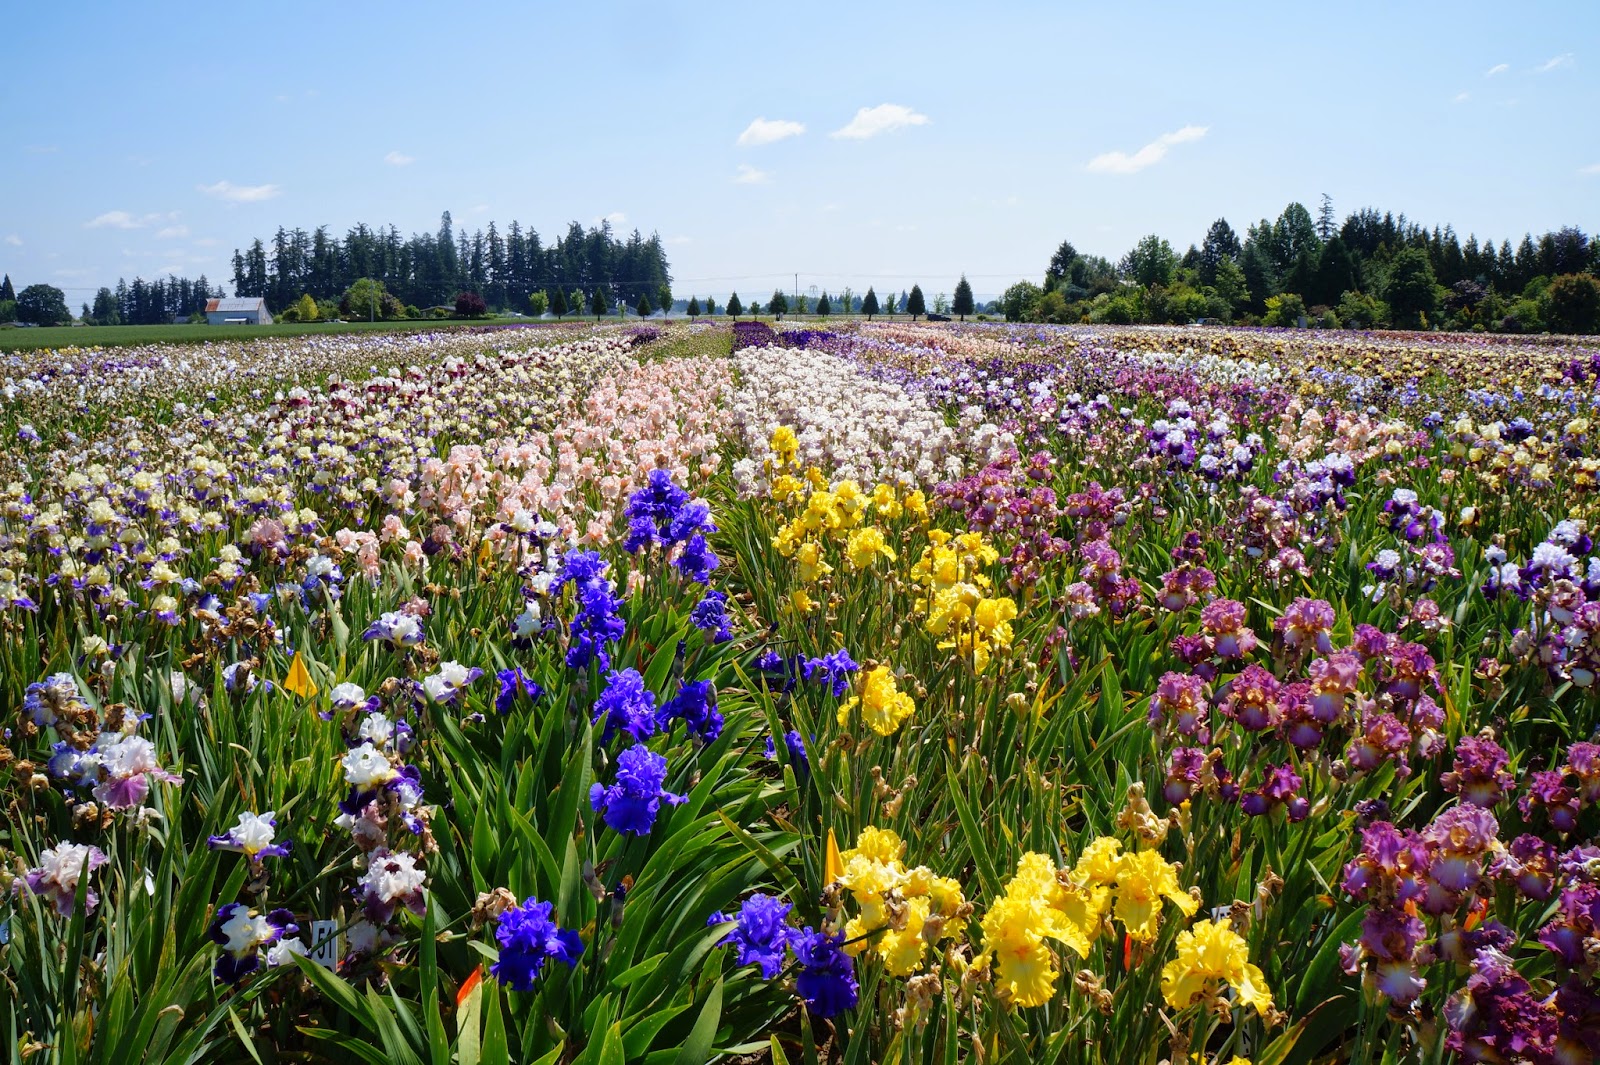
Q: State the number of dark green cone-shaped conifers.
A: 10